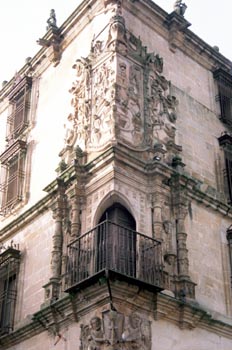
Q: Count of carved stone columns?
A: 4